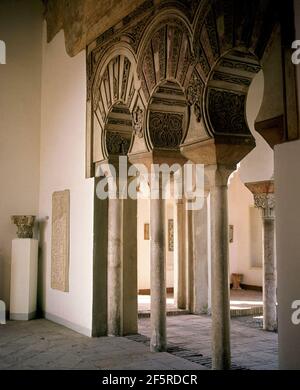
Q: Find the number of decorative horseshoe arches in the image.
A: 3